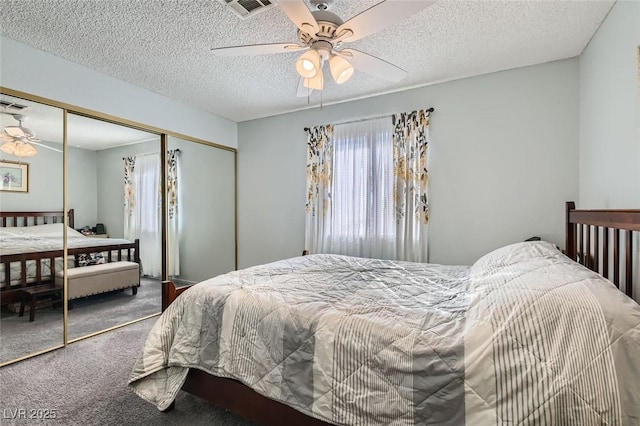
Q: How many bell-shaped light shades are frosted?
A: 3